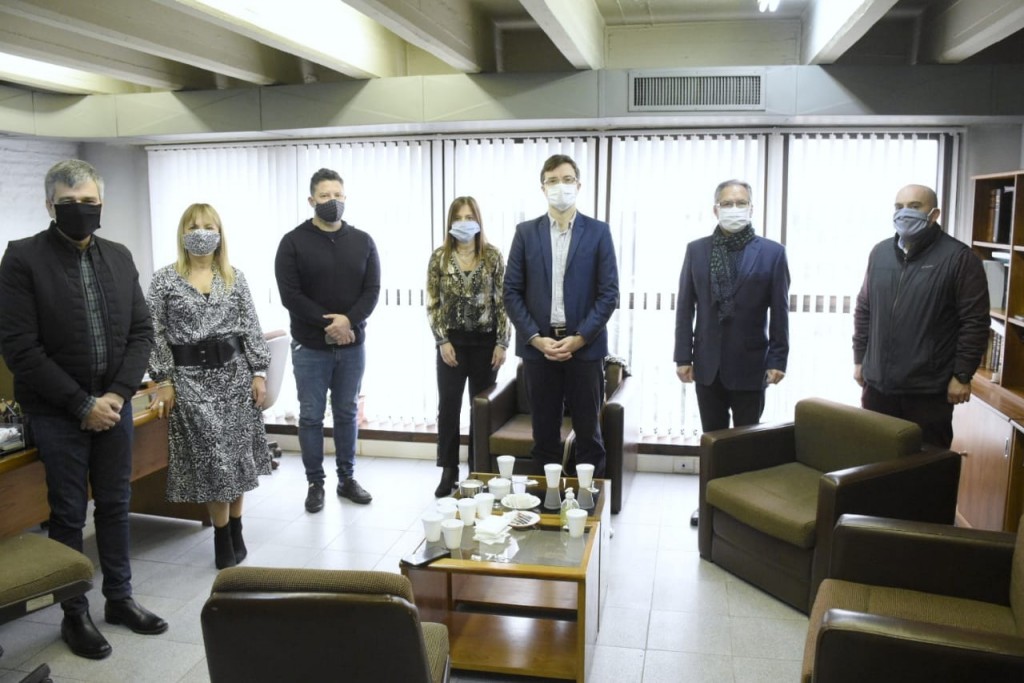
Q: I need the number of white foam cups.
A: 10